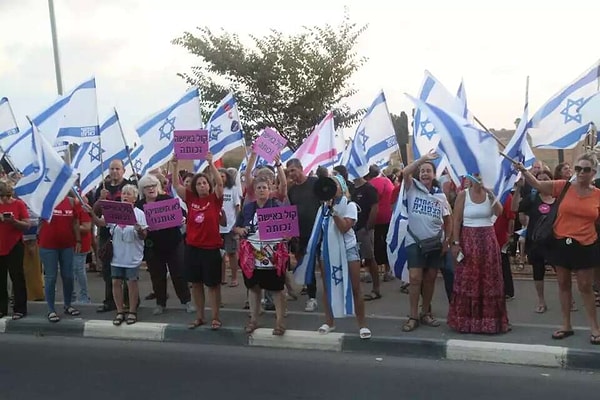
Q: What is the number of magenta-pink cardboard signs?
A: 5